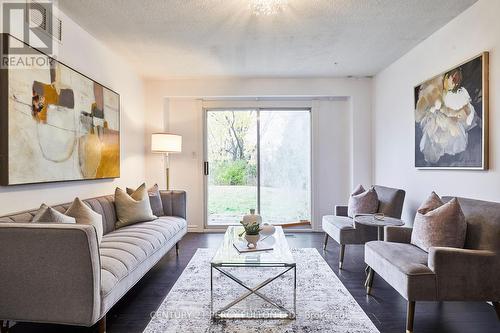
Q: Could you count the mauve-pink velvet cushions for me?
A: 2